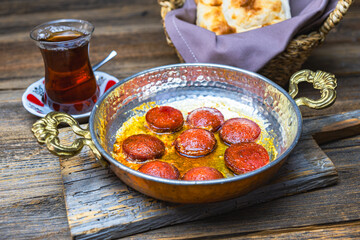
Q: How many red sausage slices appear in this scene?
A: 8